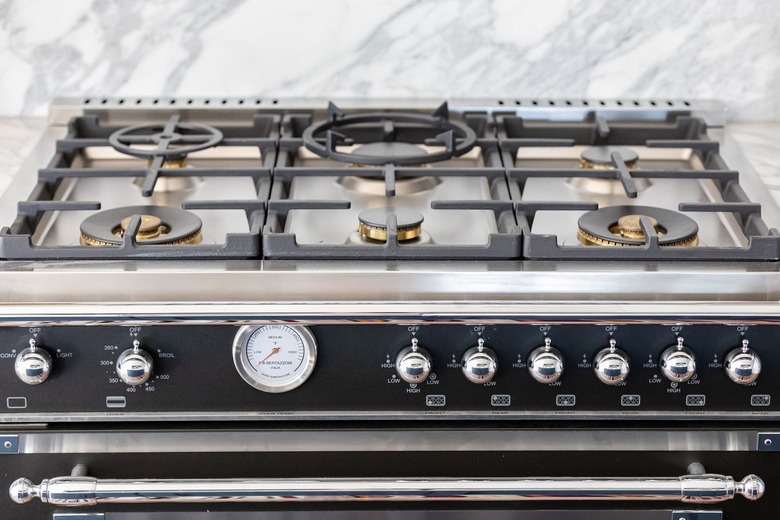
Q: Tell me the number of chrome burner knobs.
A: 6